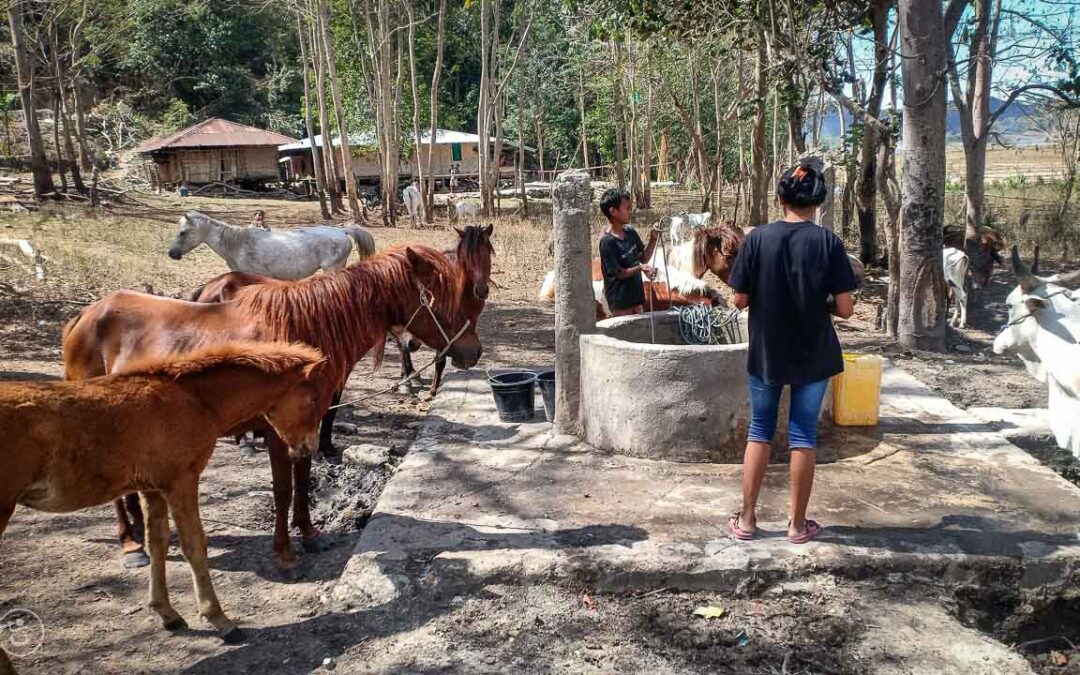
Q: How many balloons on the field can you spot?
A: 0